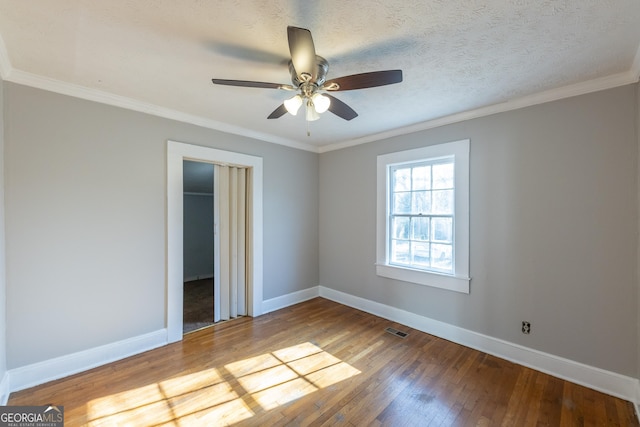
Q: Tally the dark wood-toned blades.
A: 5